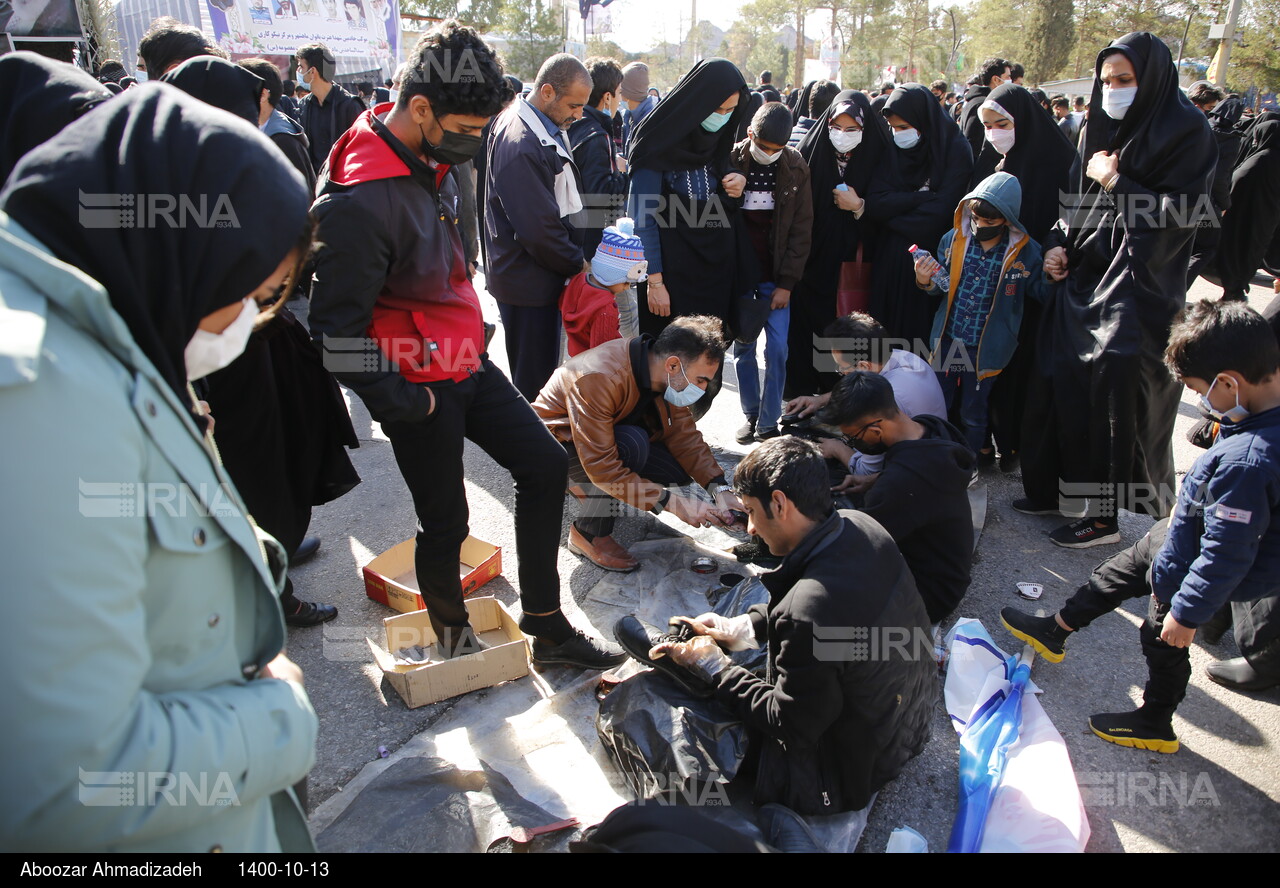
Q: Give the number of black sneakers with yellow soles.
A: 2